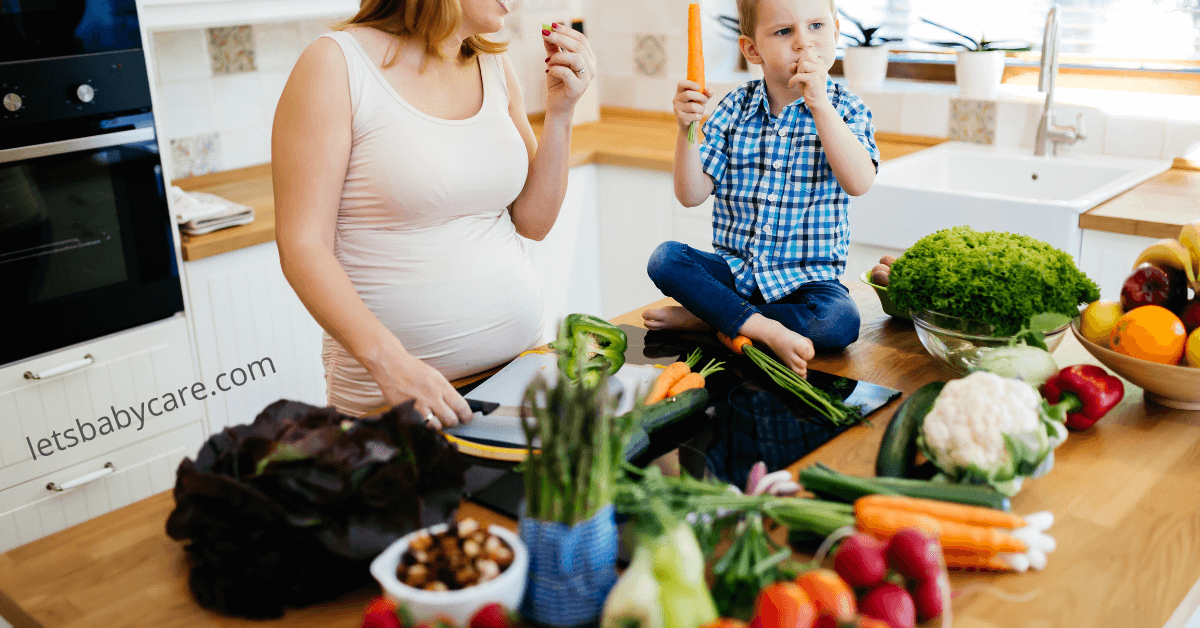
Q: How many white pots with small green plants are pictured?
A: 2